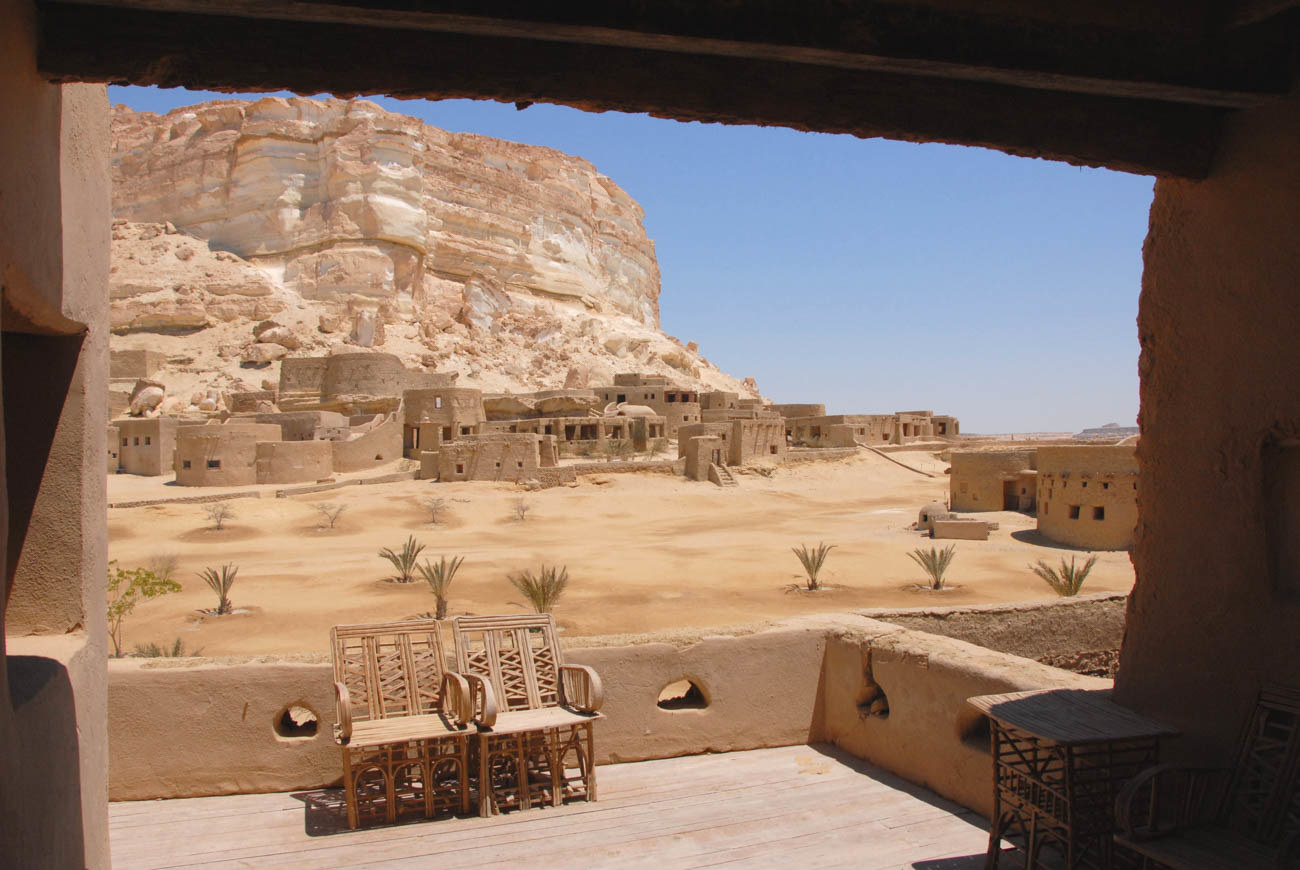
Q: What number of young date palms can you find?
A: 7